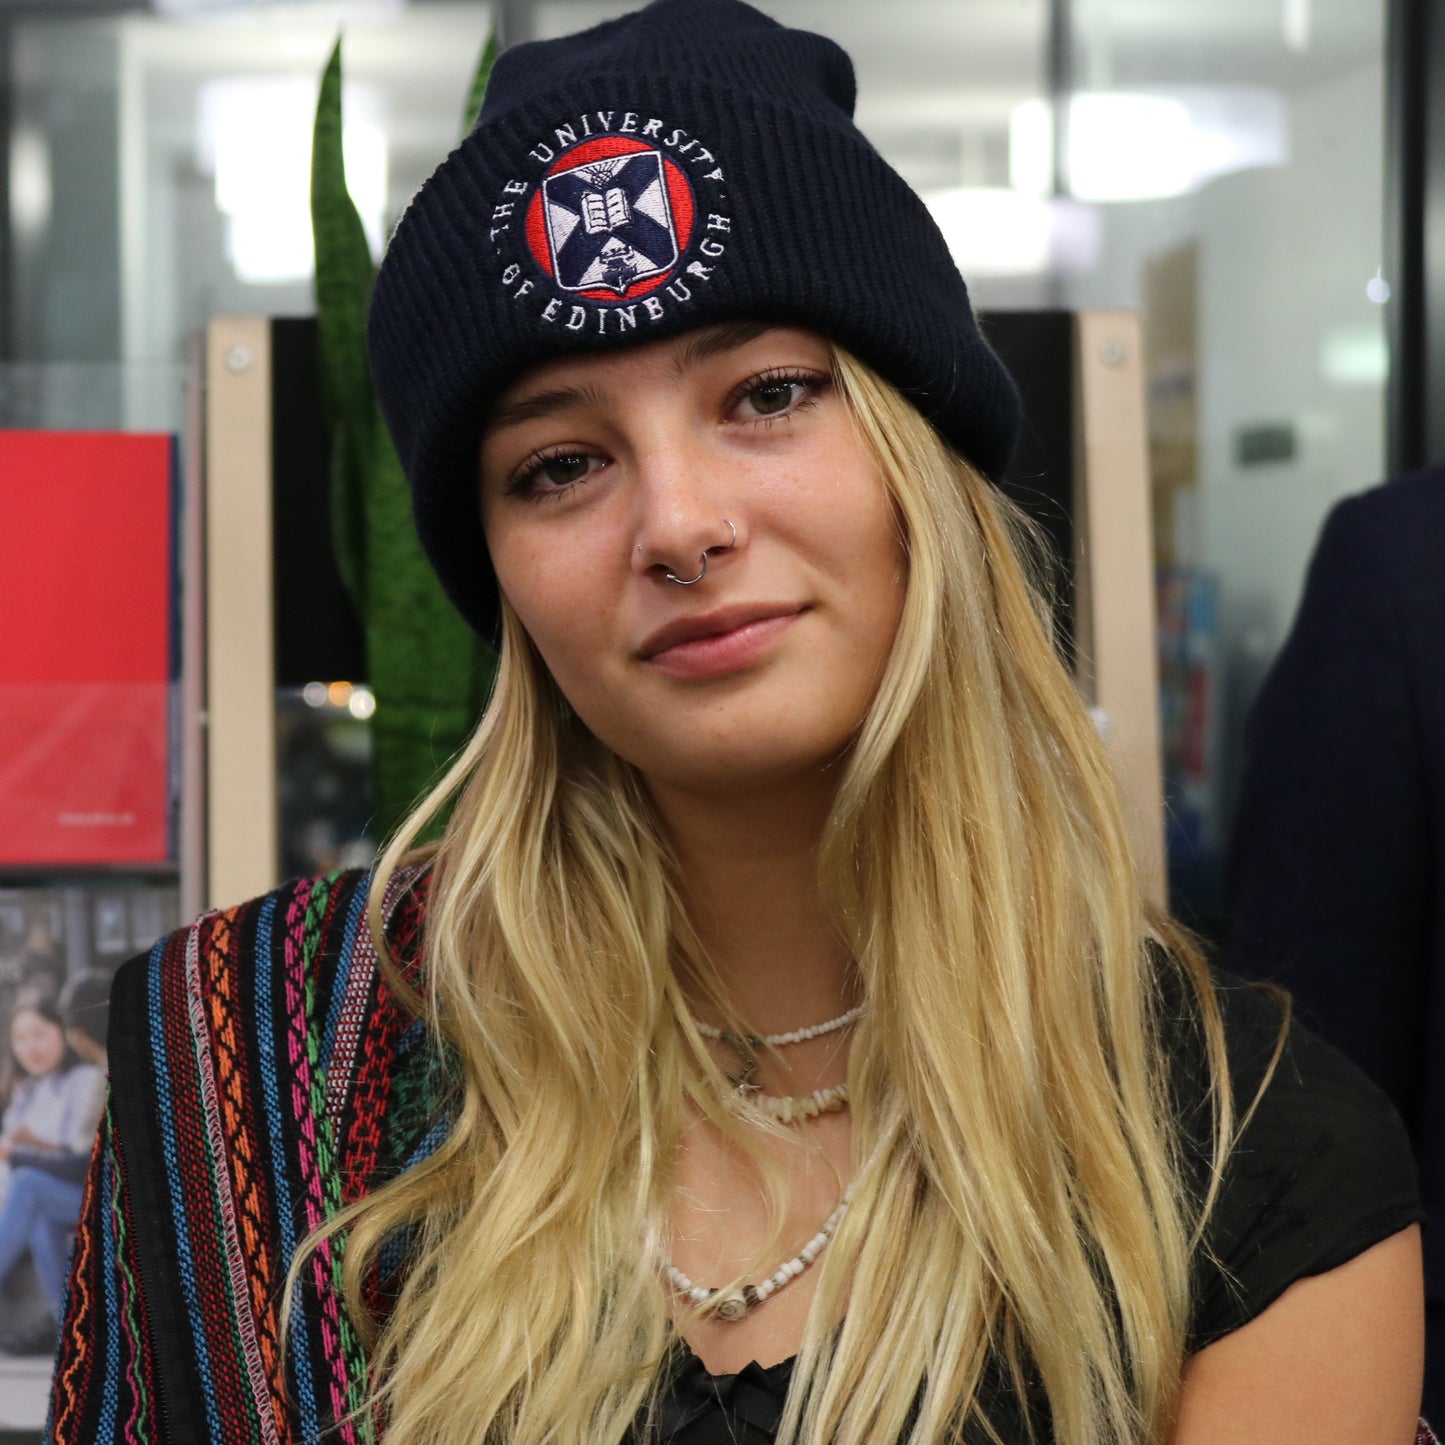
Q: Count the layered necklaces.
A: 3